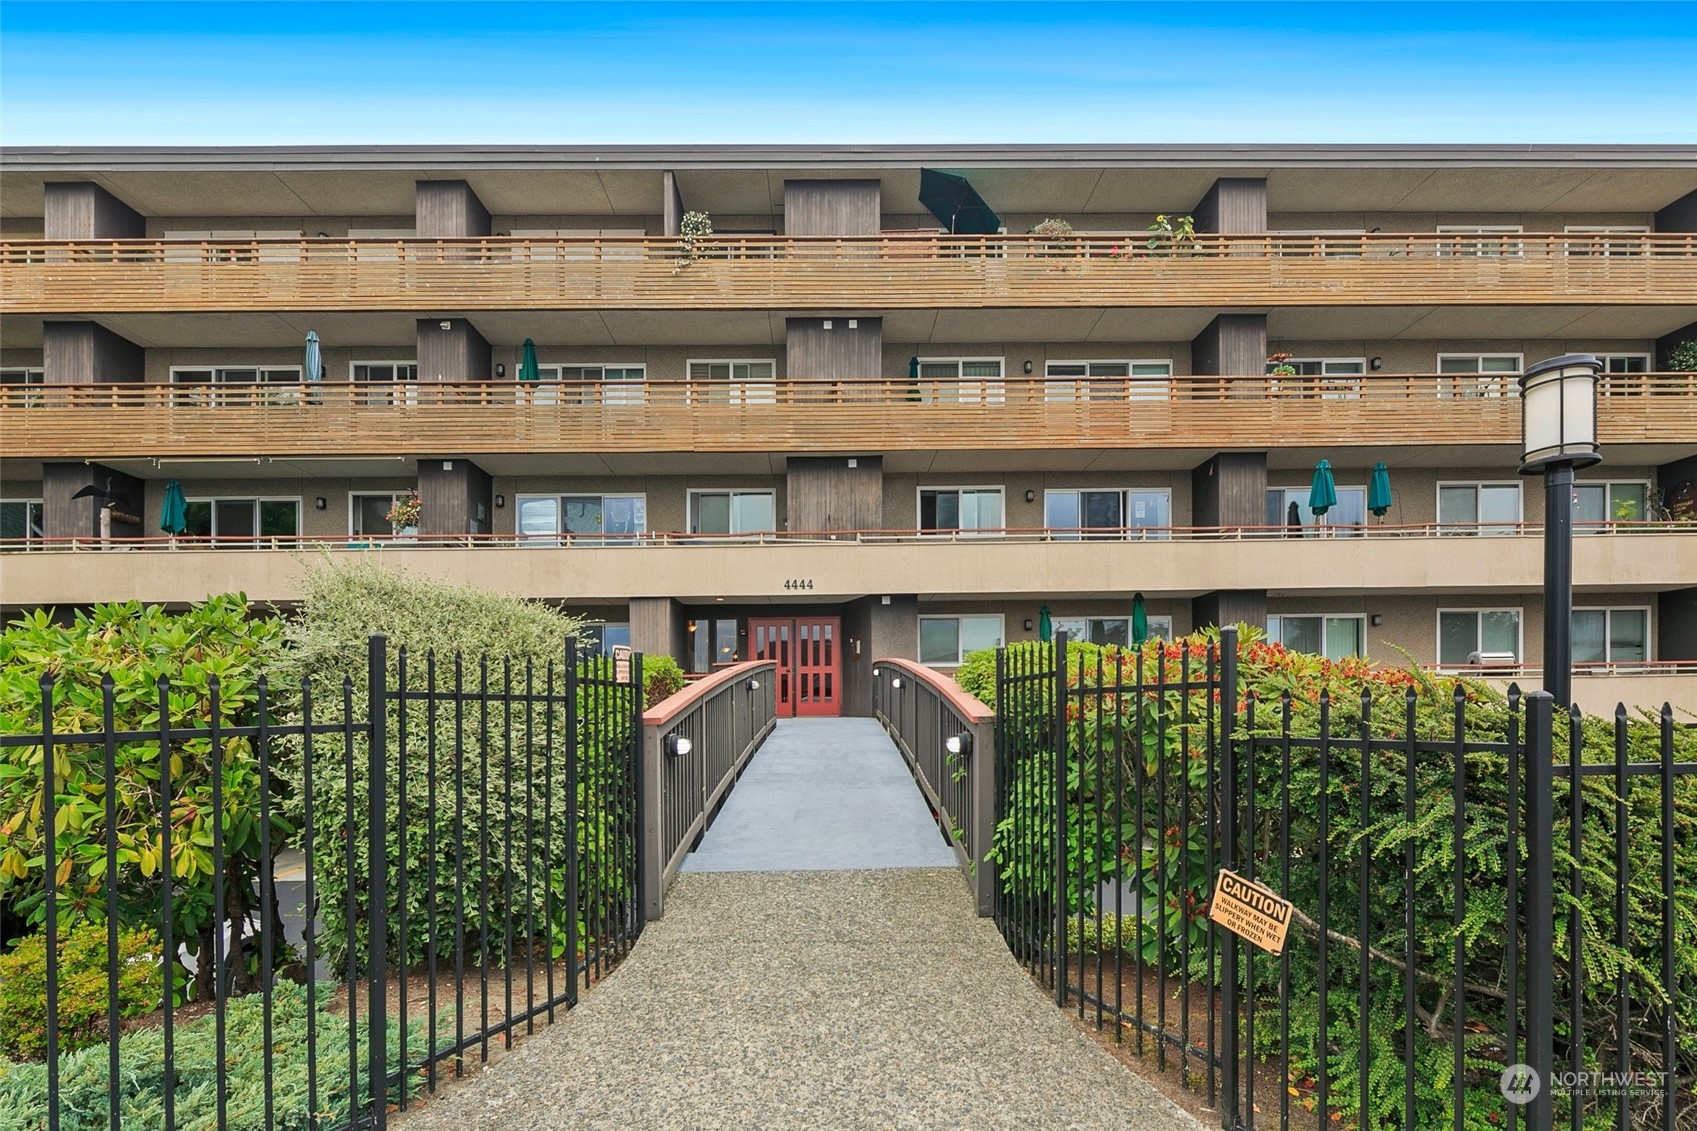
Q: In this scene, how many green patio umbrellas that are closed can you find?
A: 7